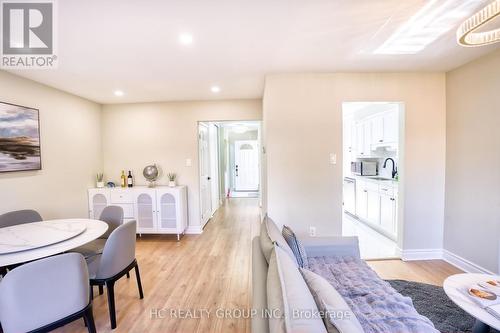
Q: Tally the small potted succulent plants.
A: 2